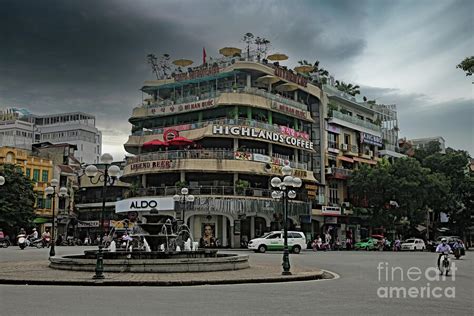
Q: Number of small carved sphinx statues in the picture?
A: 0